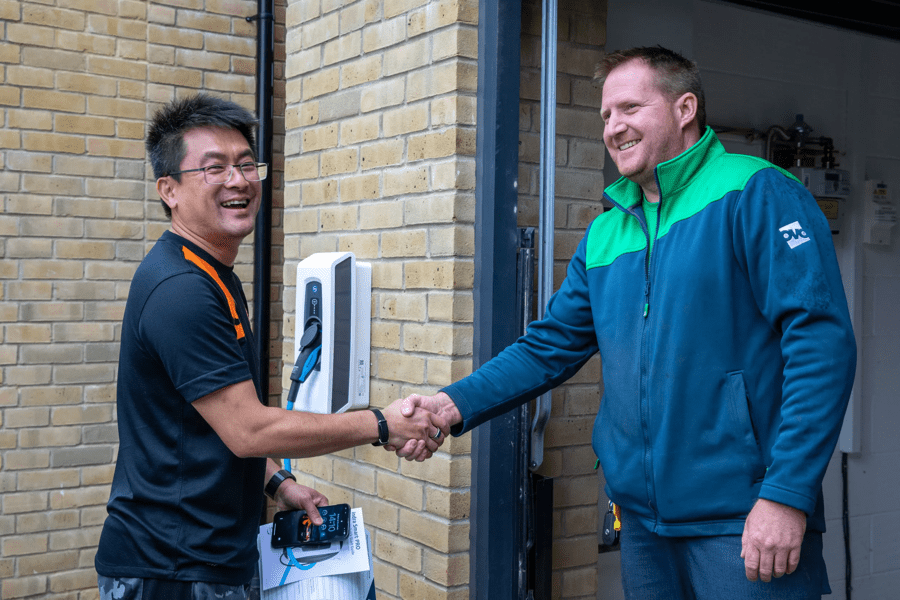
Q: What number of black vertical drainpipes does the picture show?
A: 1